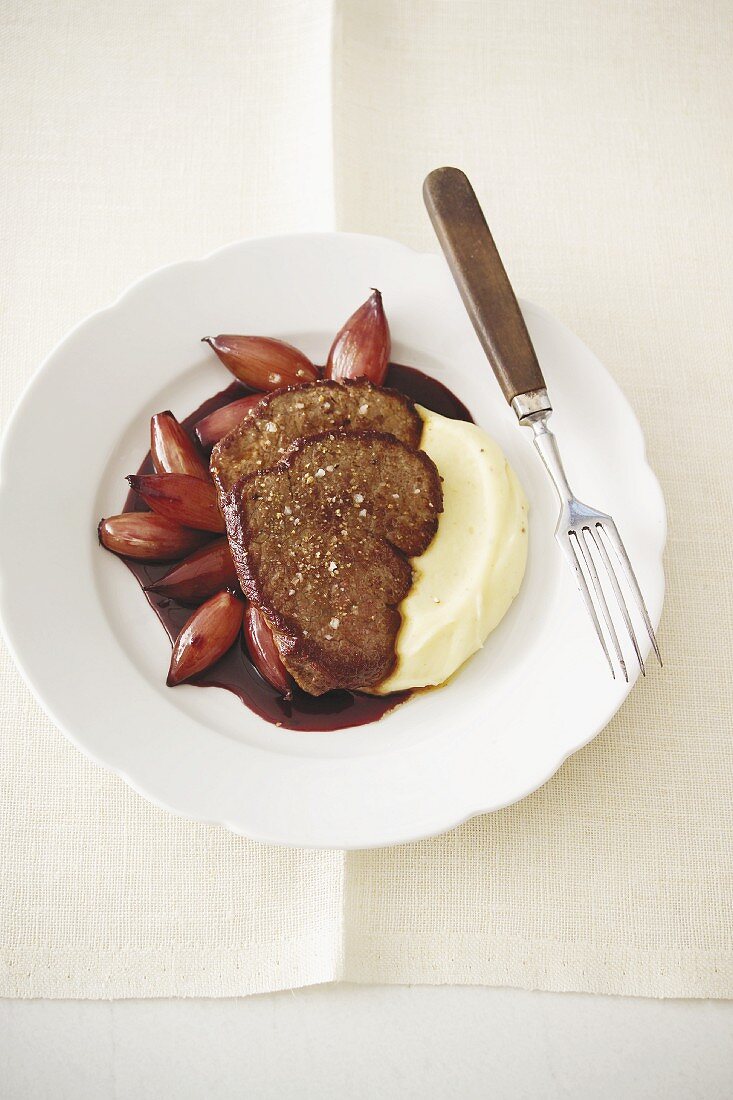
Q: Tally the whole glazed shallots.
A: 9